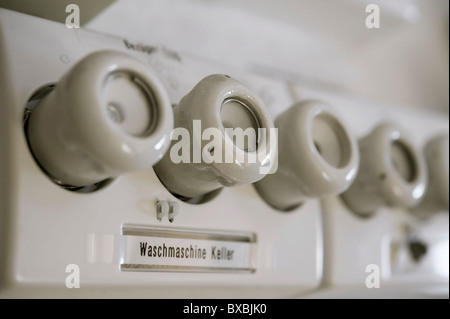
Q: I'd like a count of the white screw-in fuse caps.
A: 5